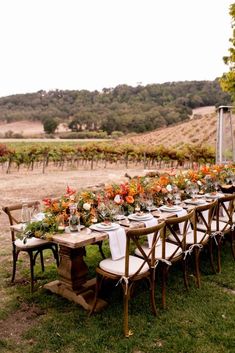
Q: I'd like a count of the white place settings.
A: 5